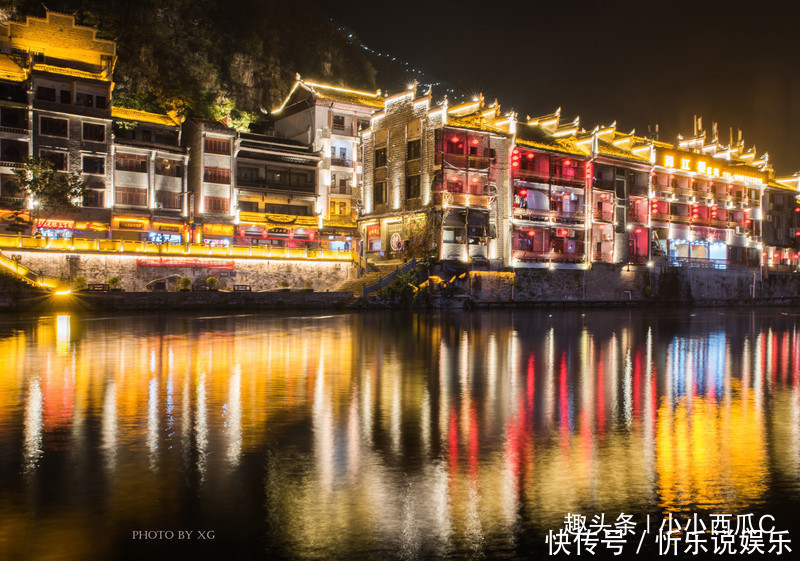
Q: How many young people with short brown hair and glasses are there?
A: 0